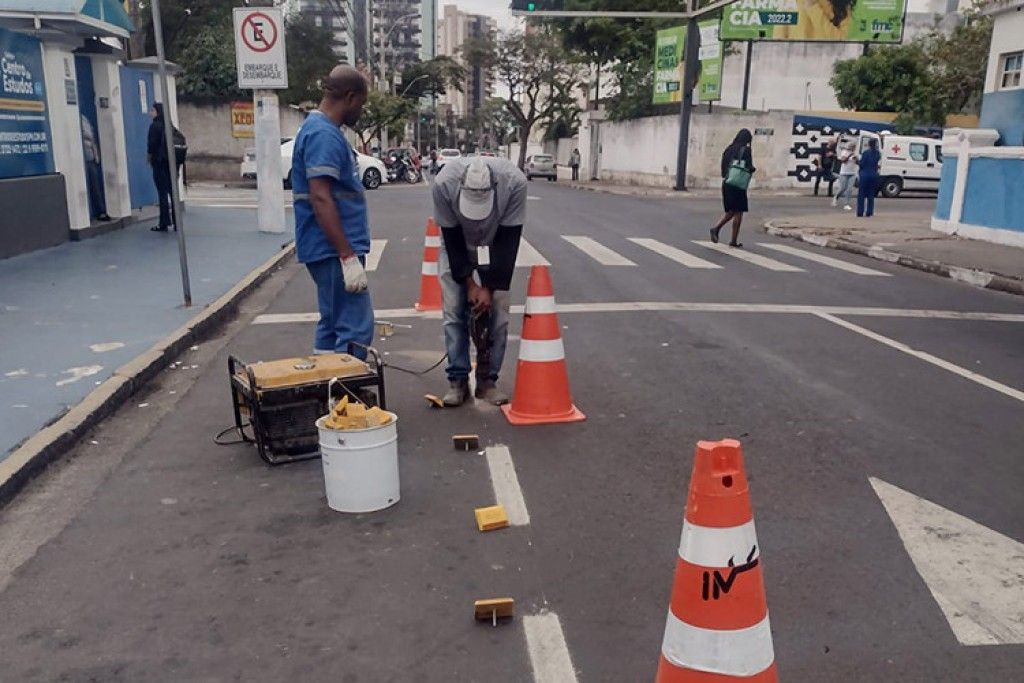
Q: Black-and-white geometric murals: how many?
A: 1